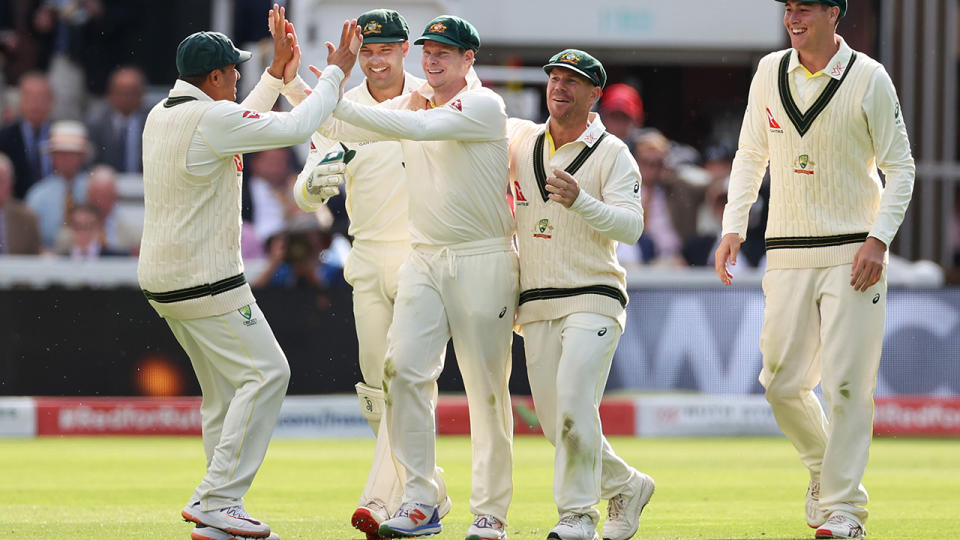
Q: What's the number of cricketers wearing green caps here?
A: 5